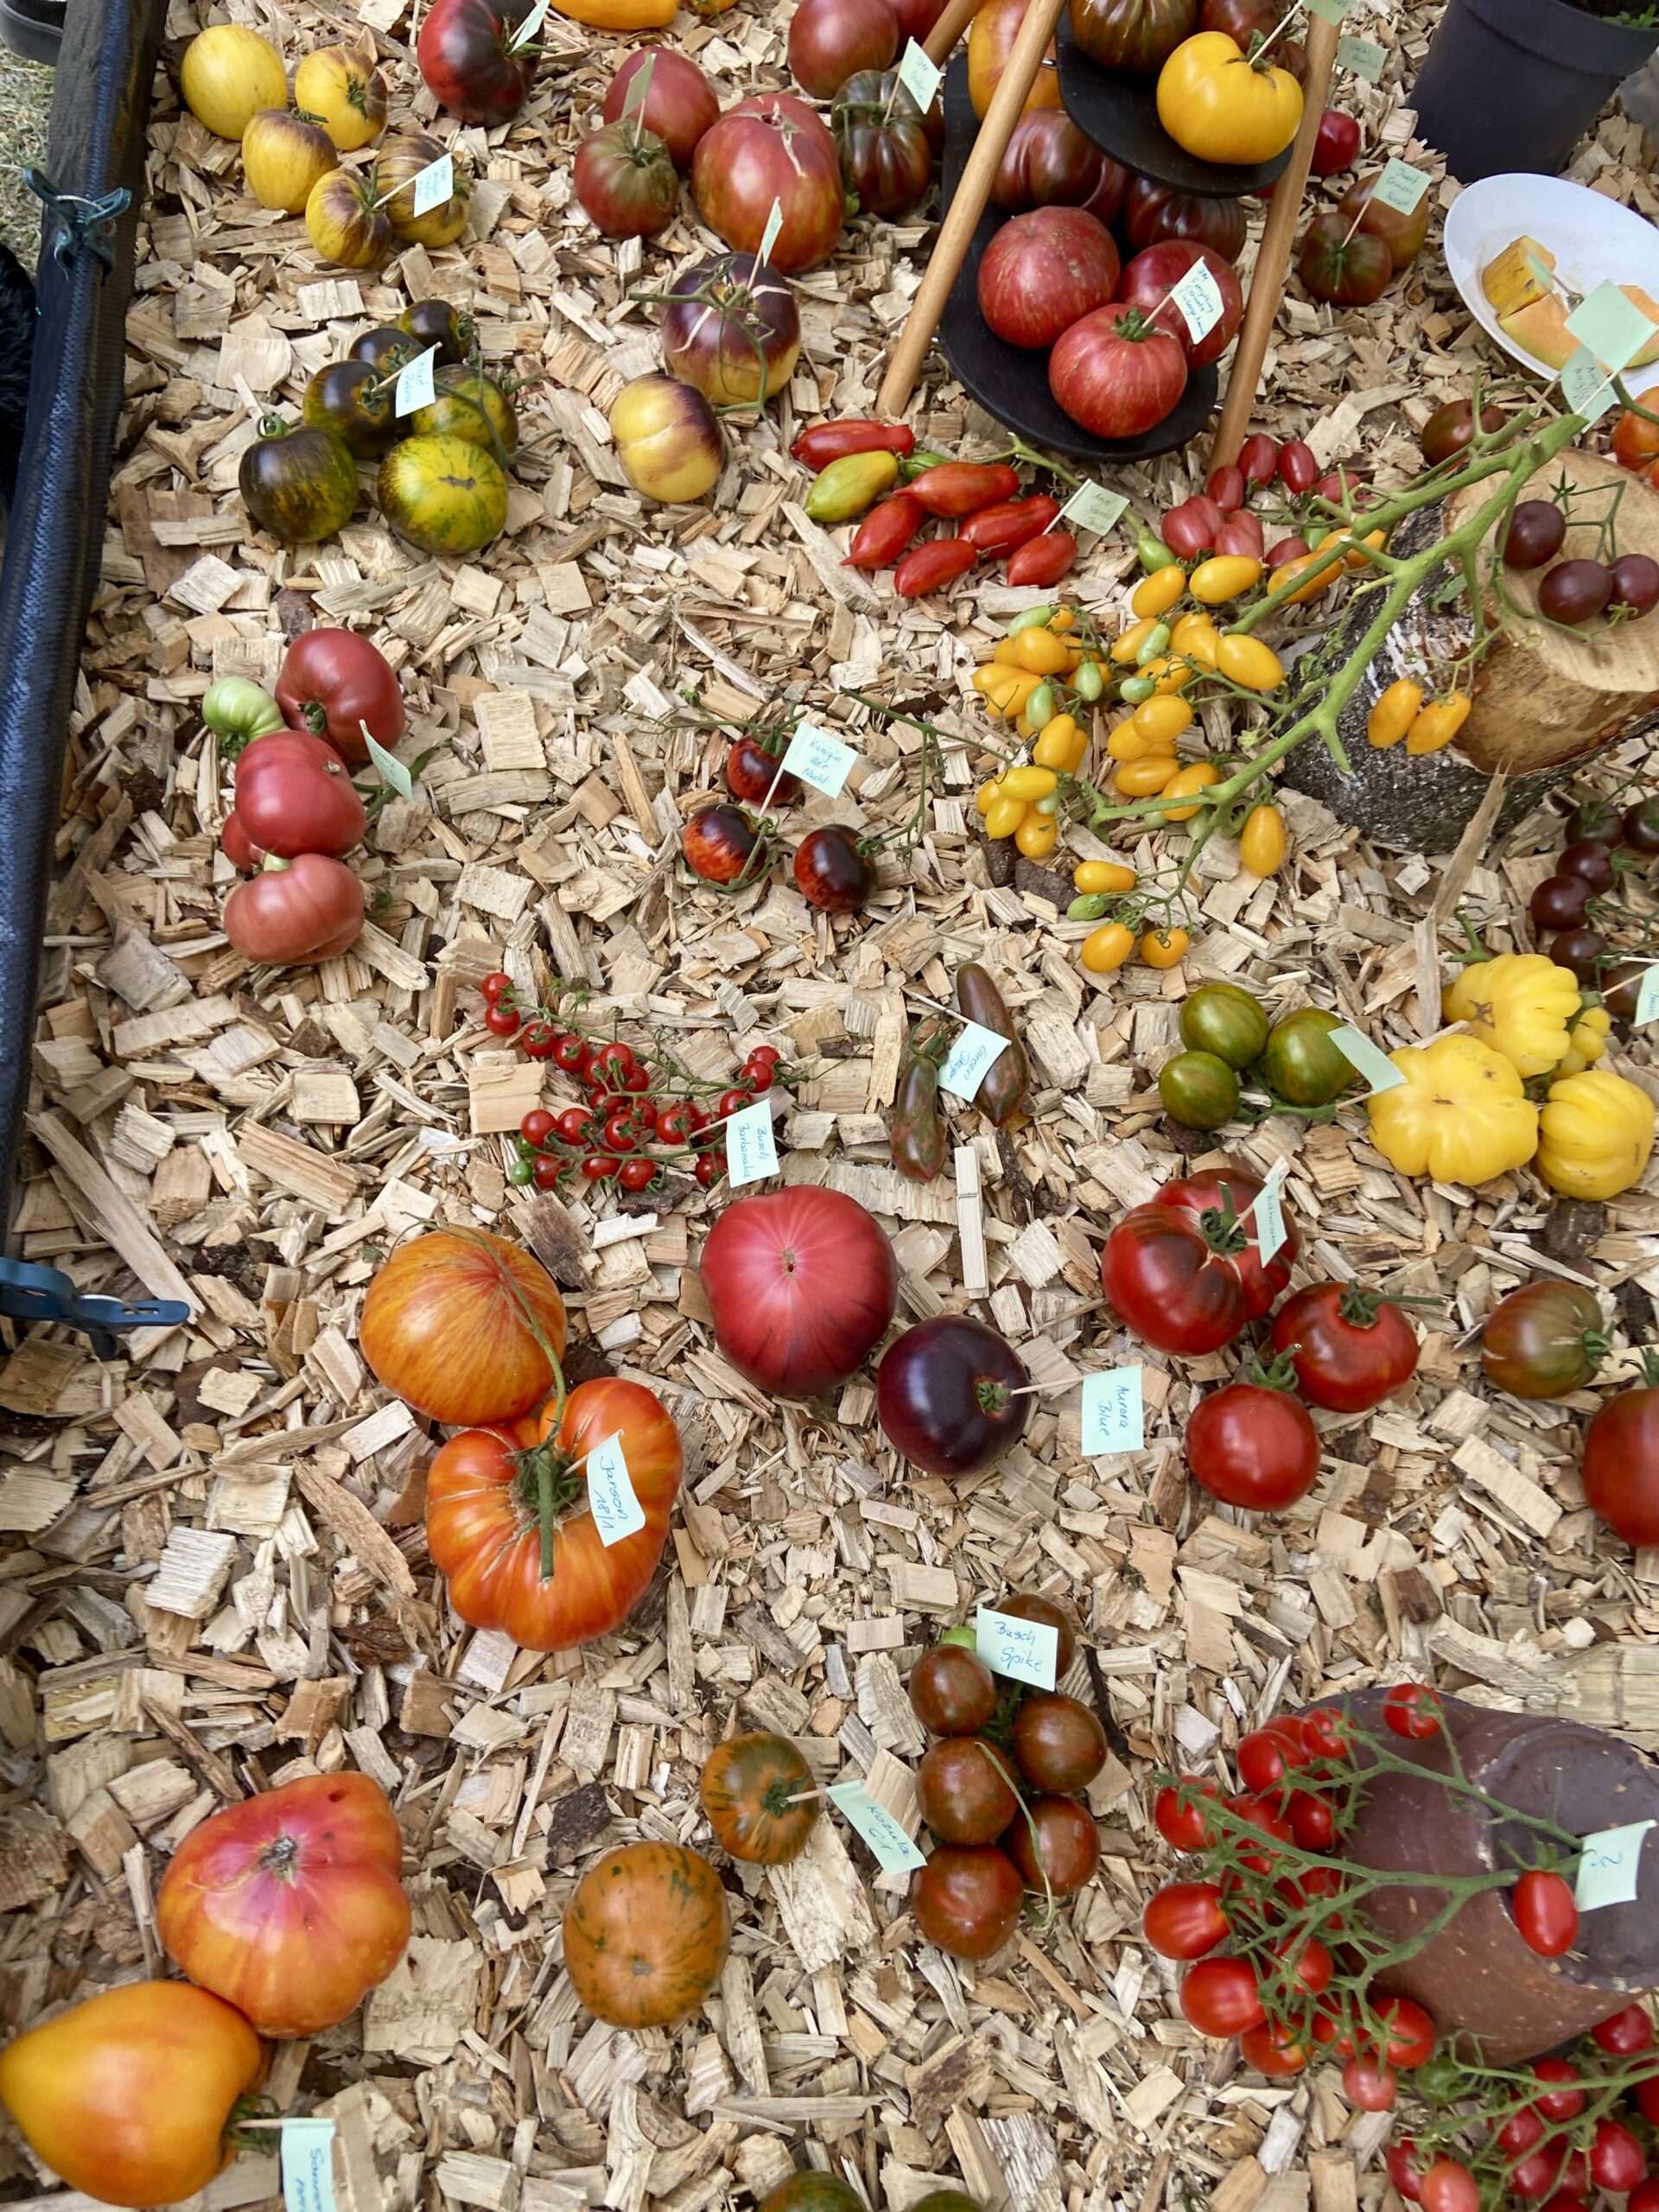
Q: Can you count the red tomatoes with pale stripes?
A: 3